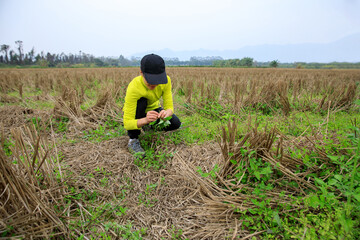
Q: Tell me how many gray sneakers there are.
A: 1